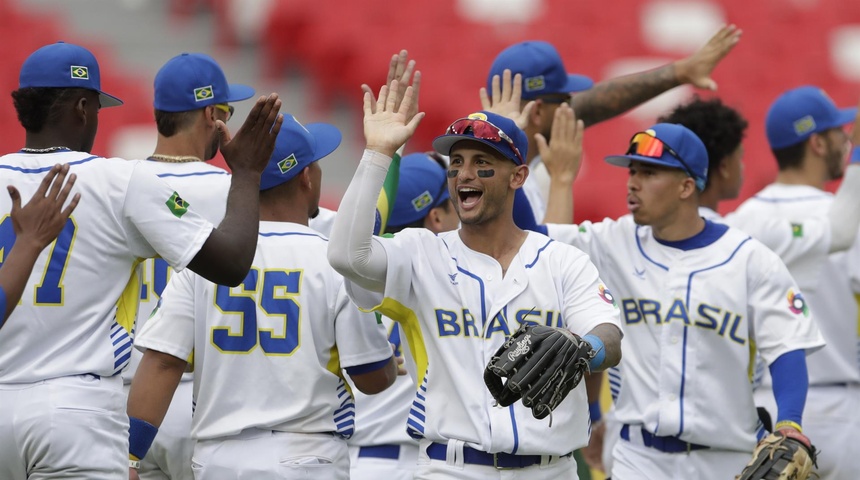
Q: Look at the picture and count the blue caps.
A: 8